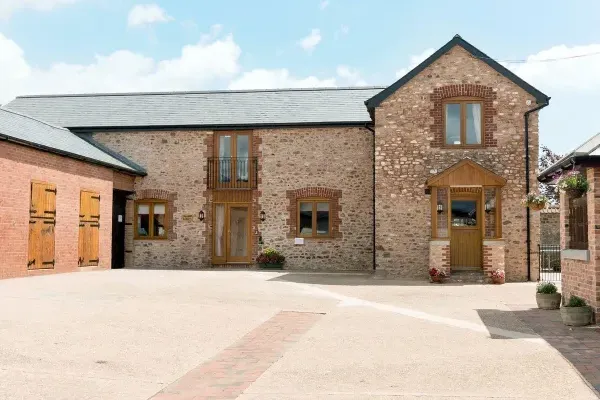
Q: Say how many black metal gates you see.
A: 1